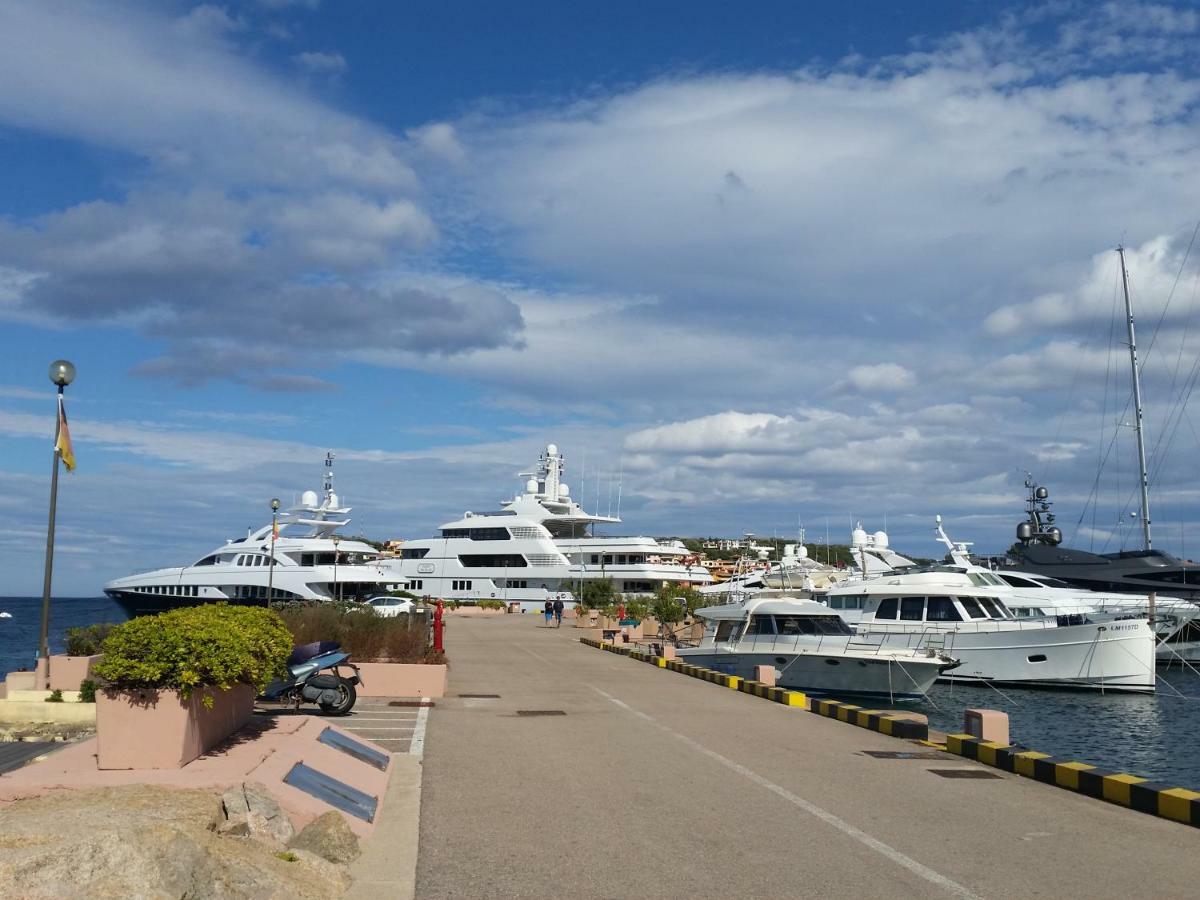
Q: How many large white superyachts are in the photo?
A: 2